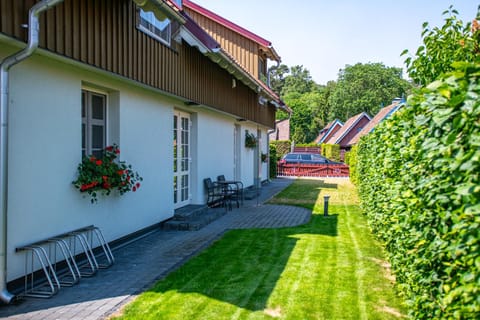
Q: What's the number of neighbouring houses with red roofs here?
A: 3